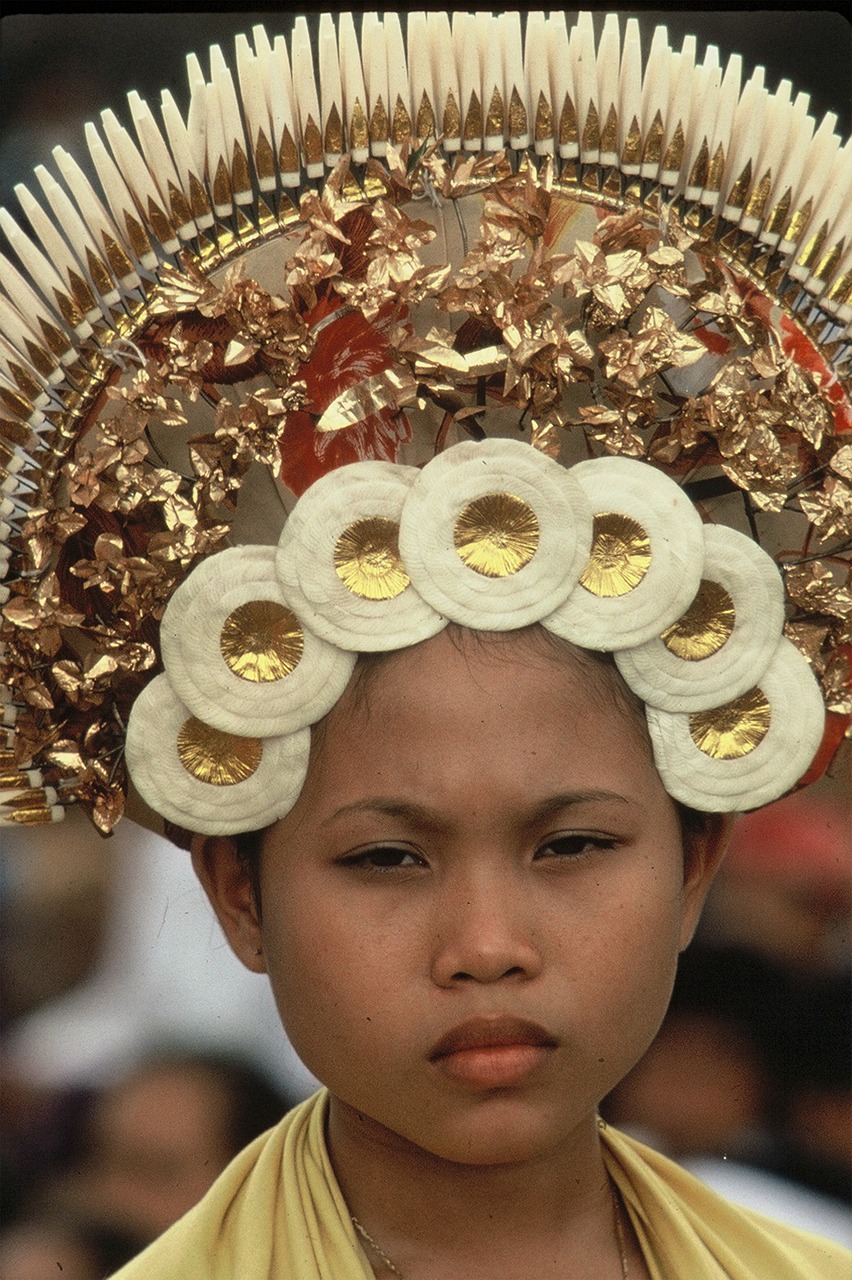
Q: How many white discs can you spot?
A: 7